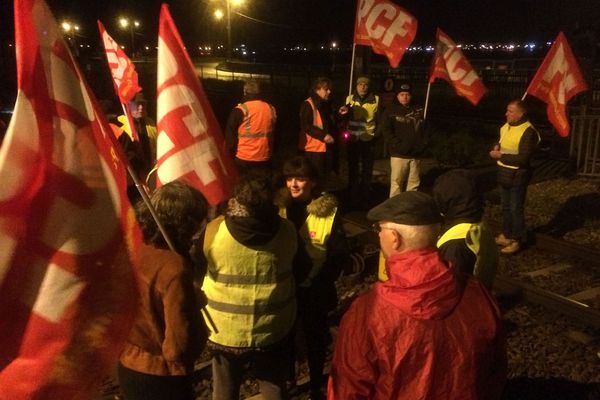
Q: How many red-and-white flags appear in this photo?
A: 6